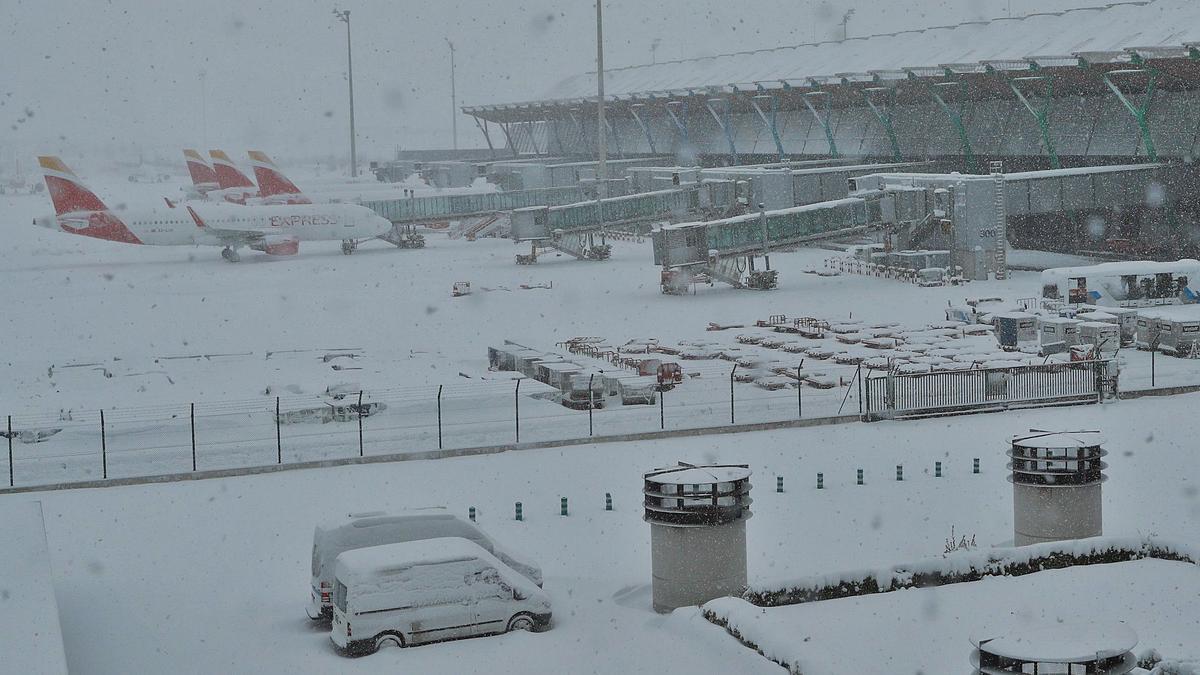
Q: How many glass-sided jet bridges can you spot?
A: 3